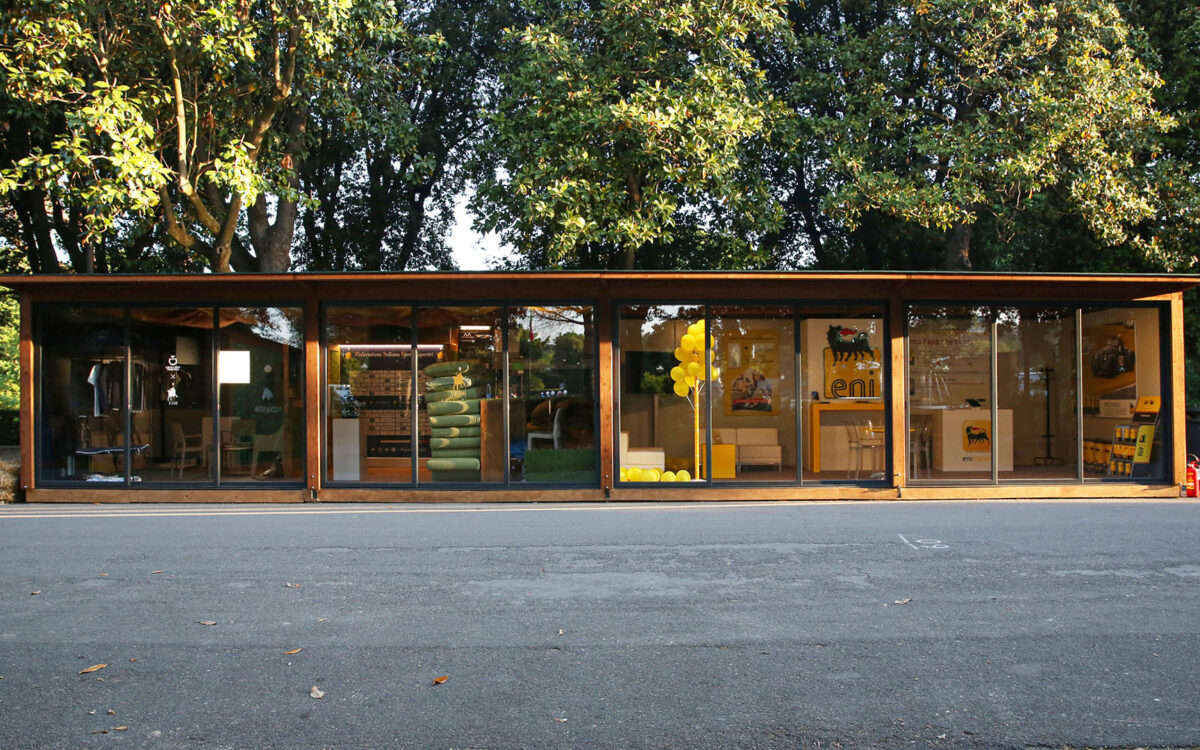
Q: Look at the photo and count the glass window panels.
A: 12